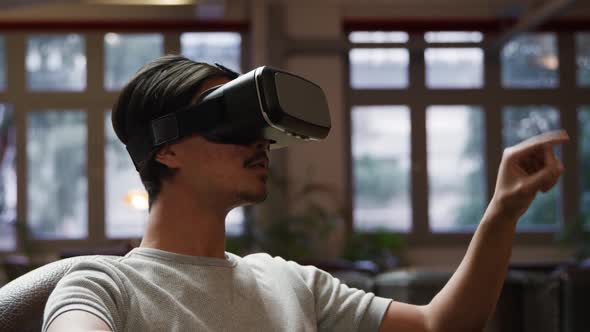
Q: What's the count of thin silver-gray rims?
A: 1